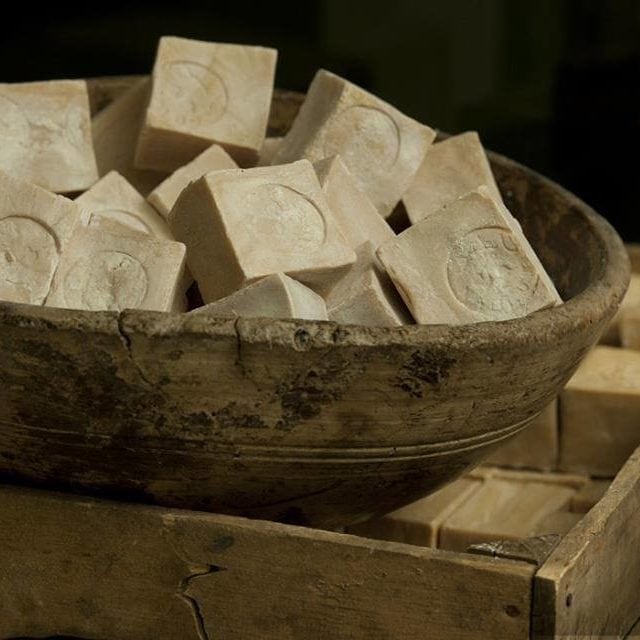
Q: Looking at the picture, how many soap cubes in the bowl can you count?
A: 15